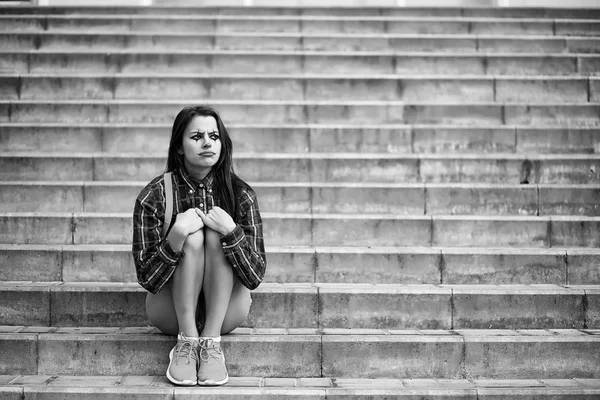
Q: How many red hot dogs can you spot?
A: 0